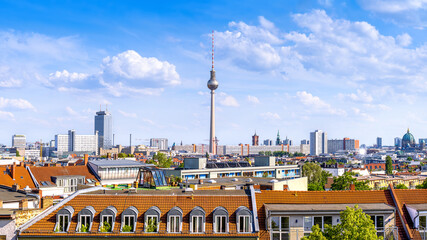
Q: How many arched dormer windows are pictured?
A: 9